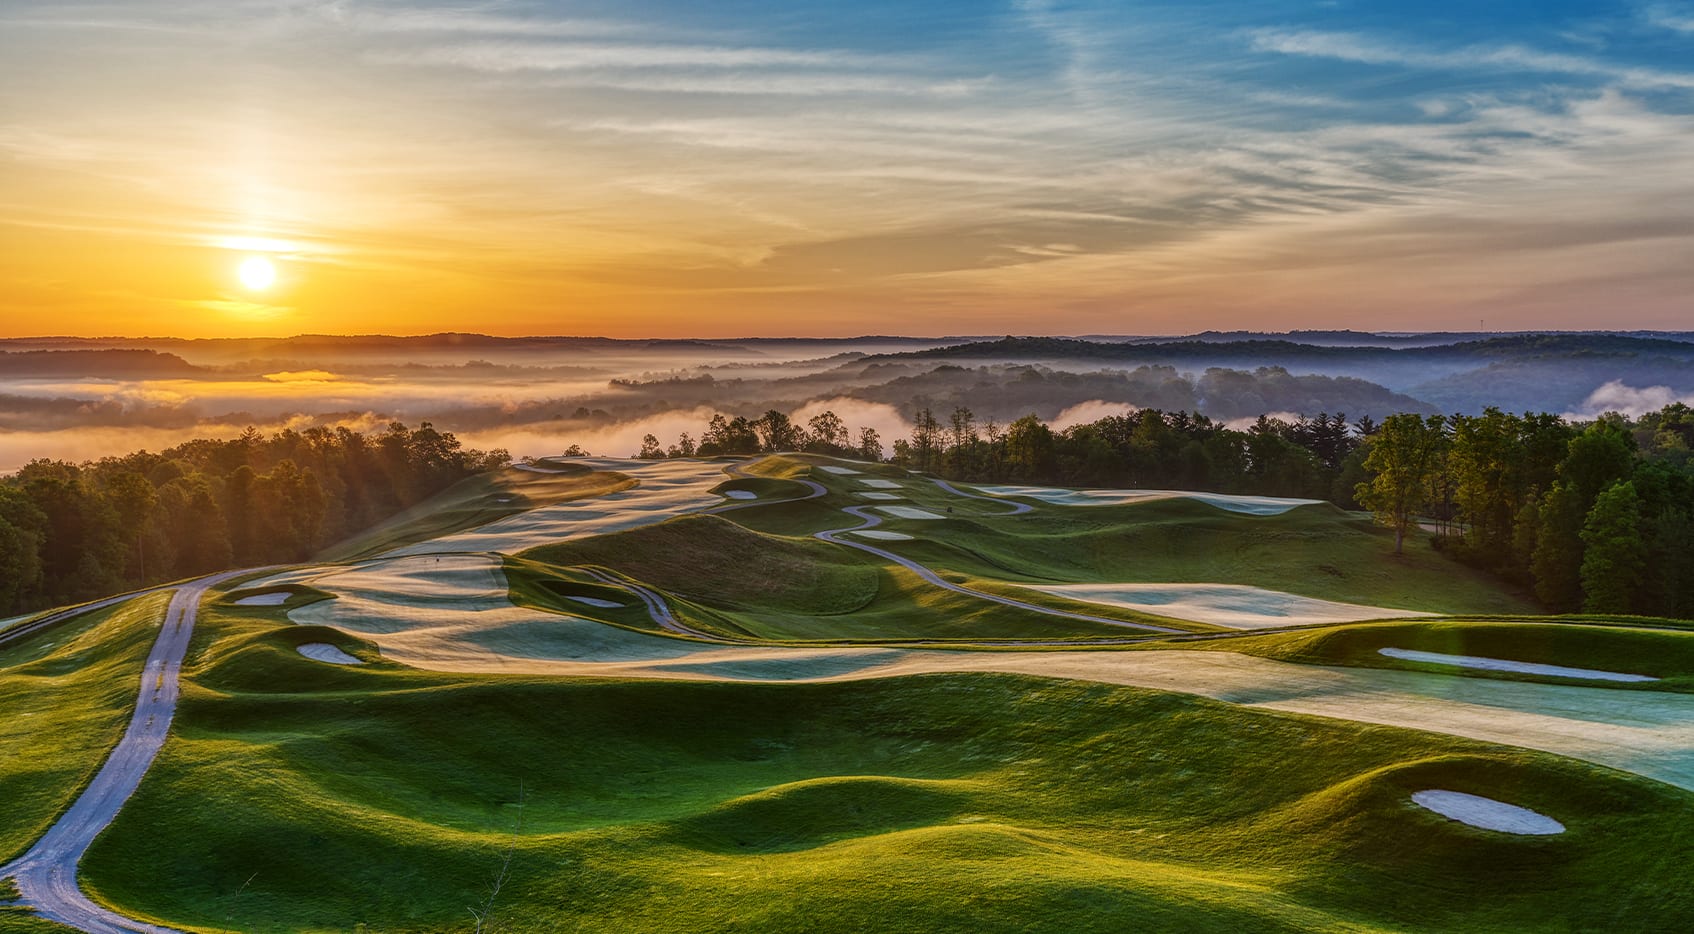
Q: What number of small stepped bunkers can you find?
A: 5